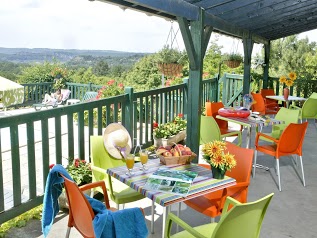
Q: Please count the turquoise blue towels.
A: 1